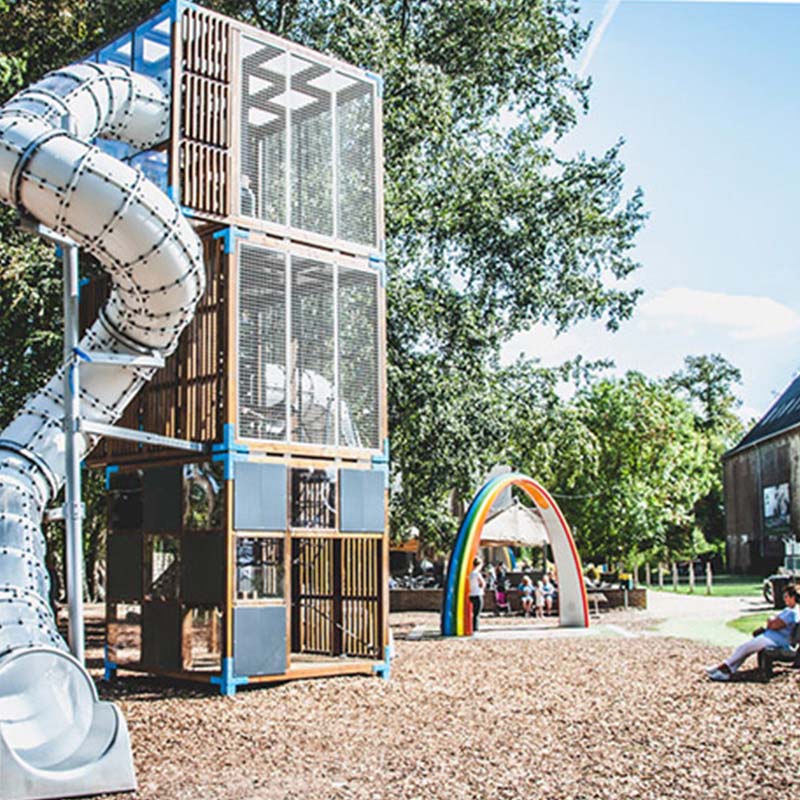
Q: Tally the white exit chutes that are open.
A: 1